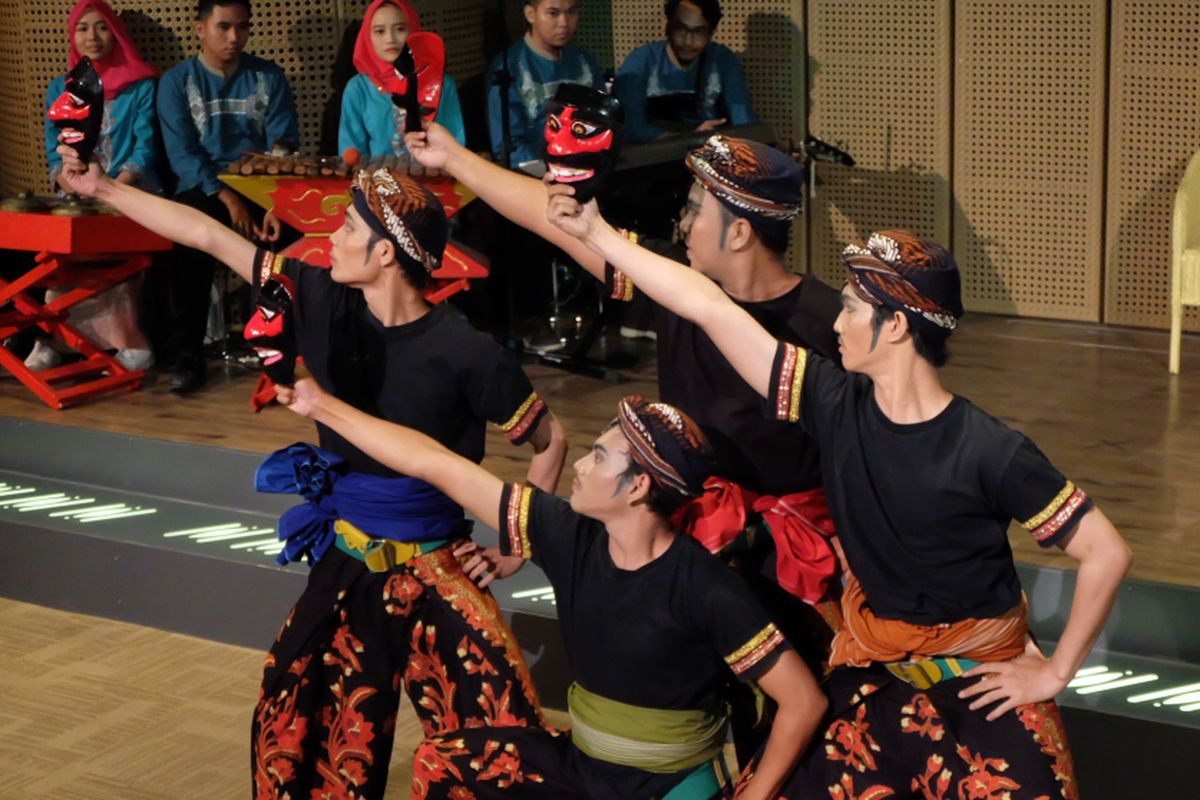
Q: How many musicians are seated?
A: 5